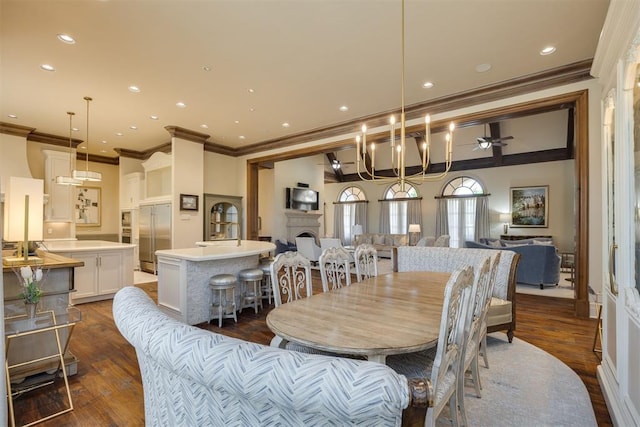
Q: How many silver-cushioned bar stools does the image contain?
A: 3